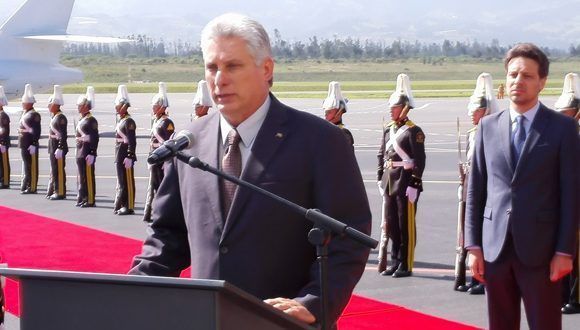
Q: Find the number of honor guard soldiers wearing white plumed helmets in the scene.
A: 11